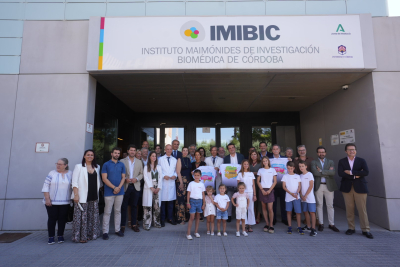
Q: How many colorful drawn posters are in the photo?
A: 3